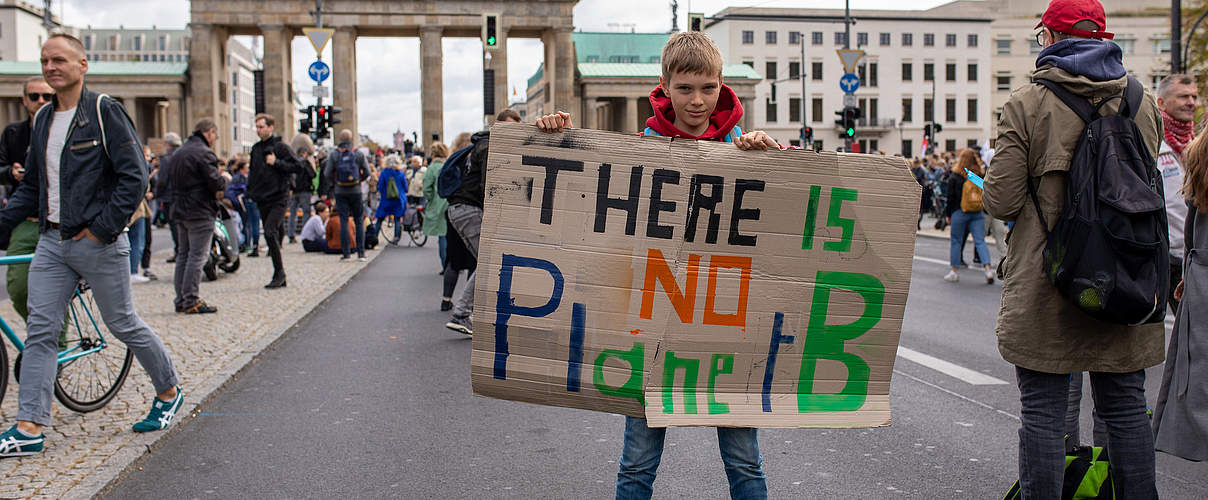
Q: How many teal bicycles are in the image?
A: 1